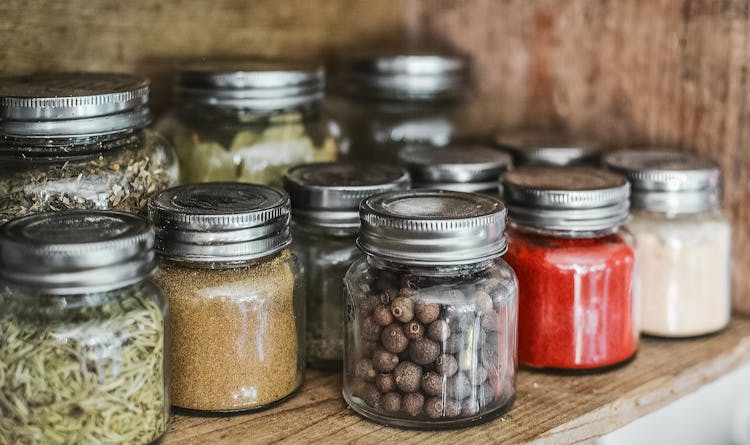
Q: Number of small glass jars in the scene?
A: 8